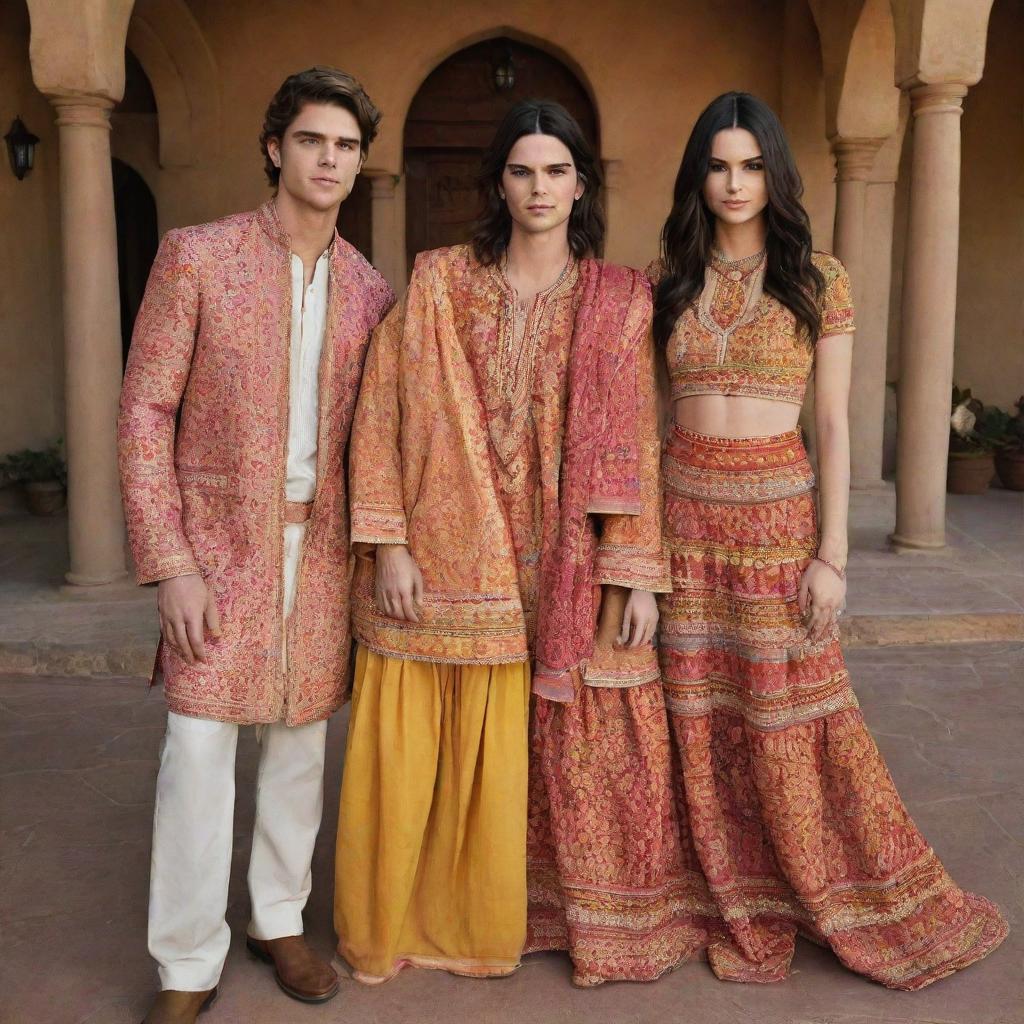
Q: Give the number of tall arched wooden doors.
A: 1